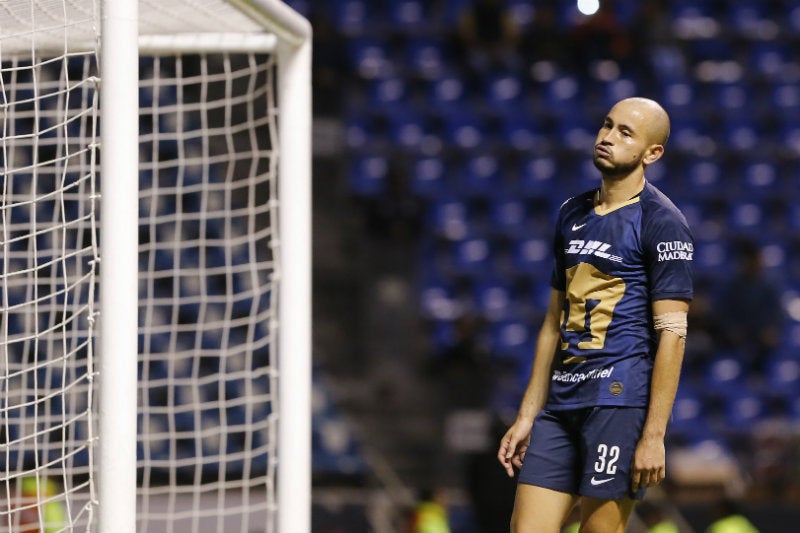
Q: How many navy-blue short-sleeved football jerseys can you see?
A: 1